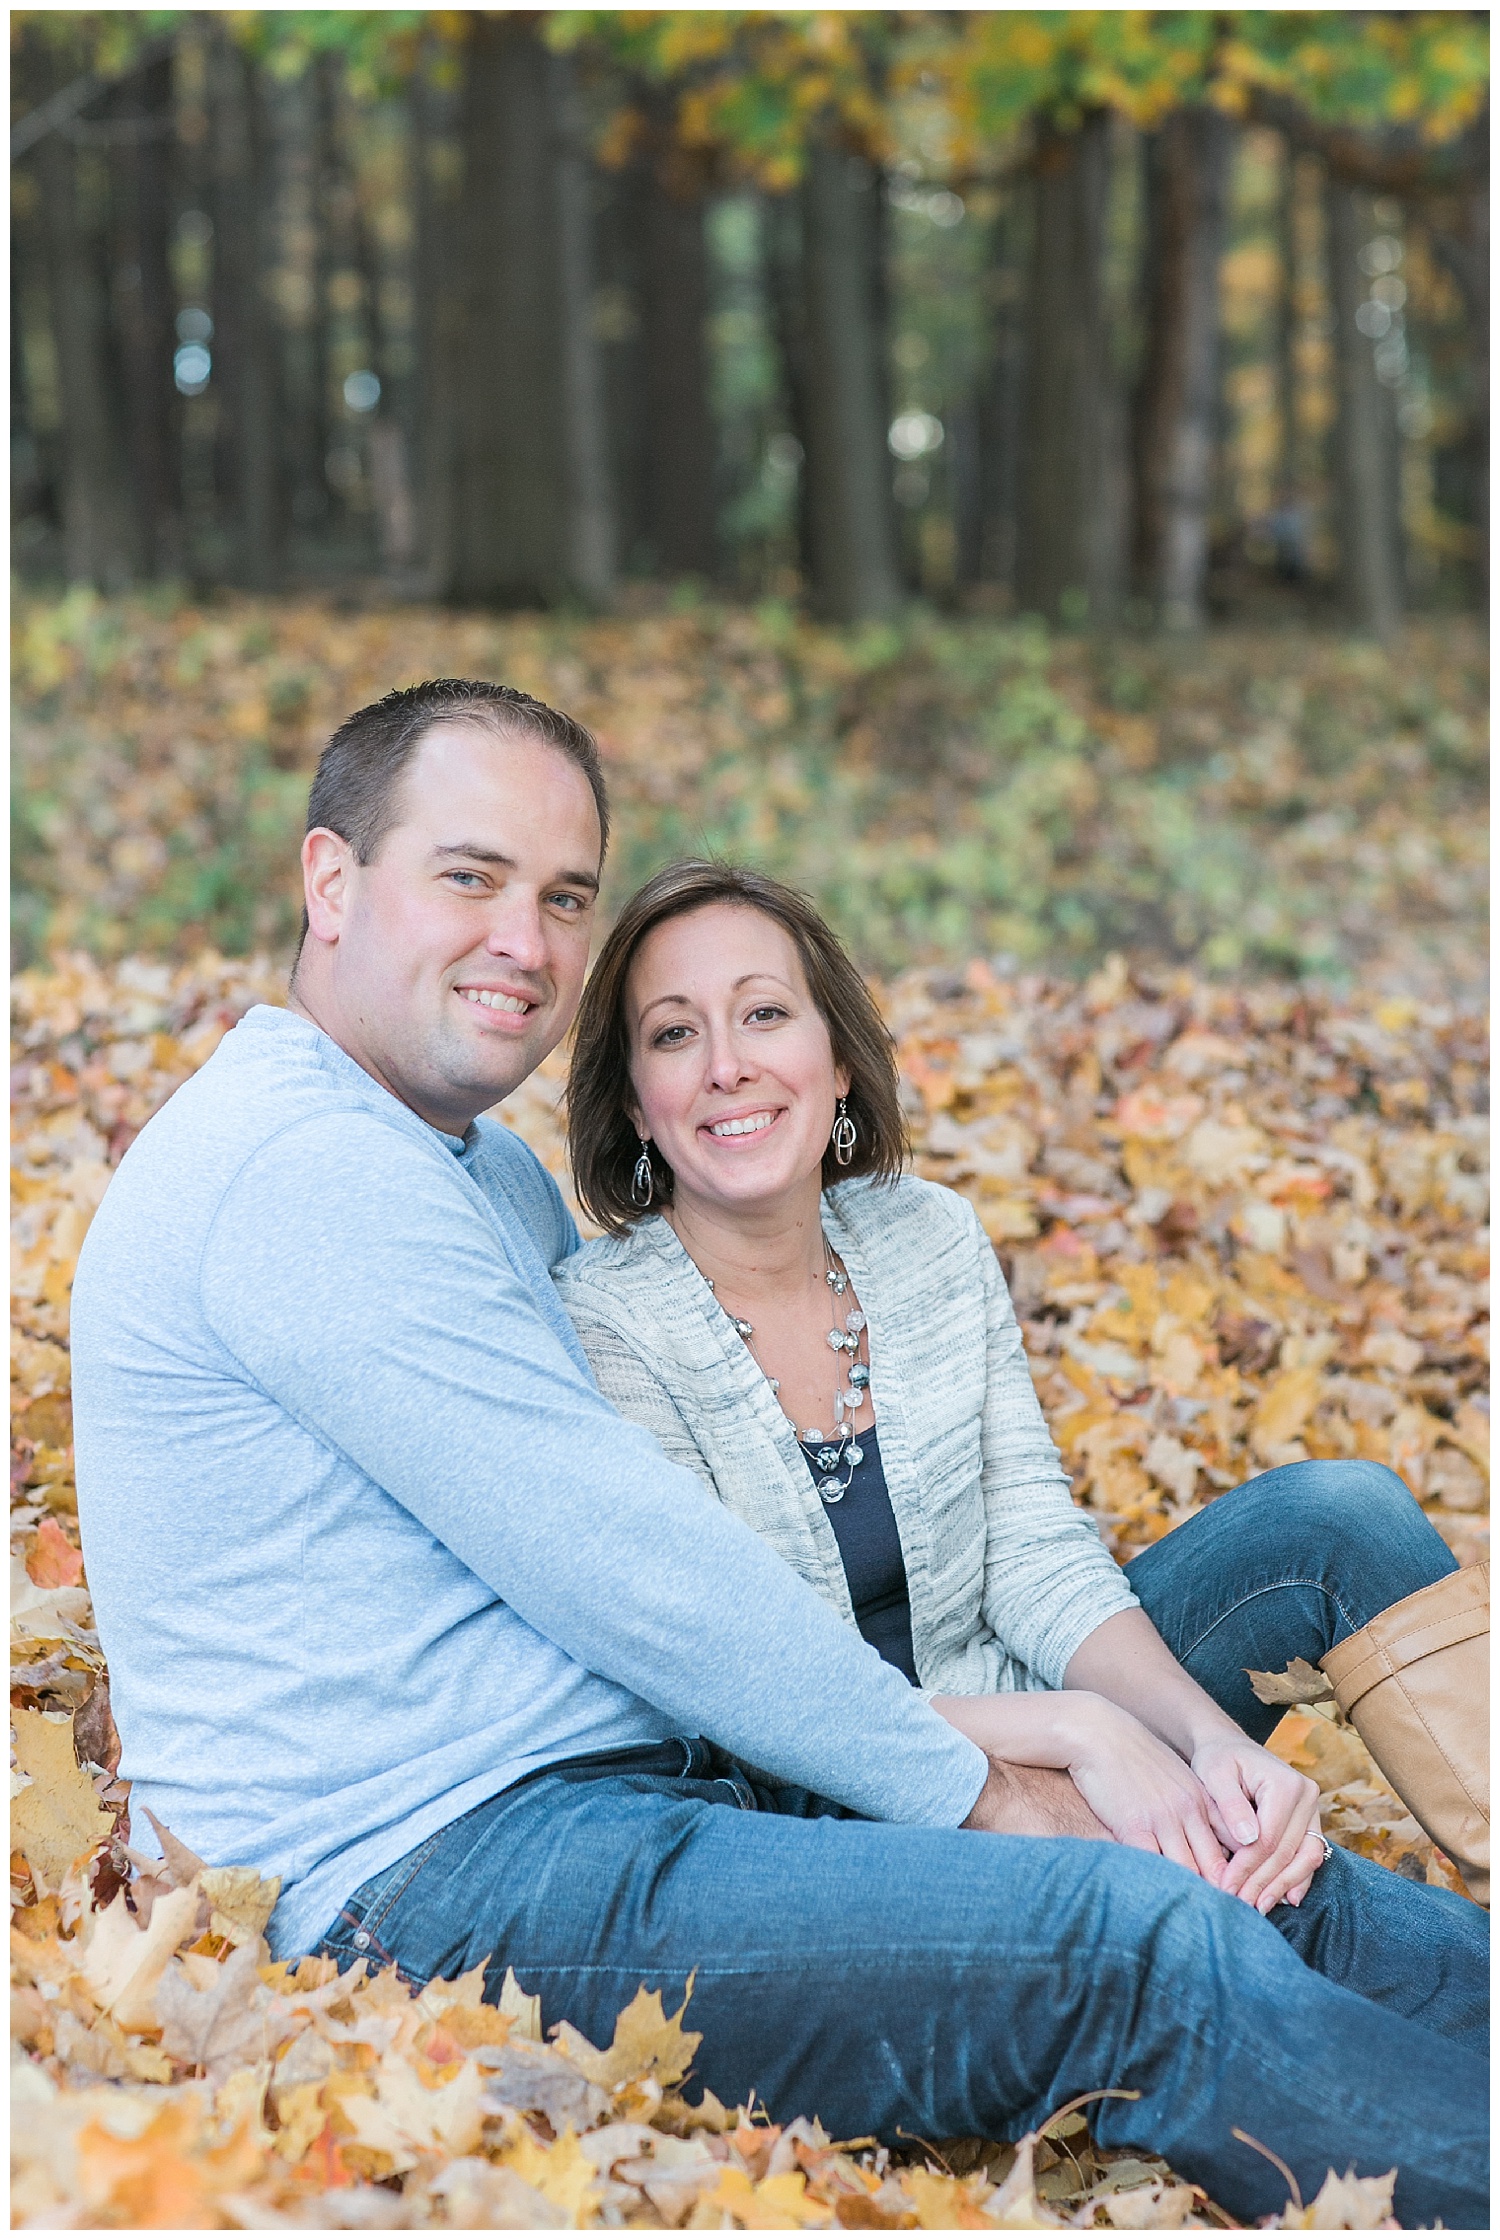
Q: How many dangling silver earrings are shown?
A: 2